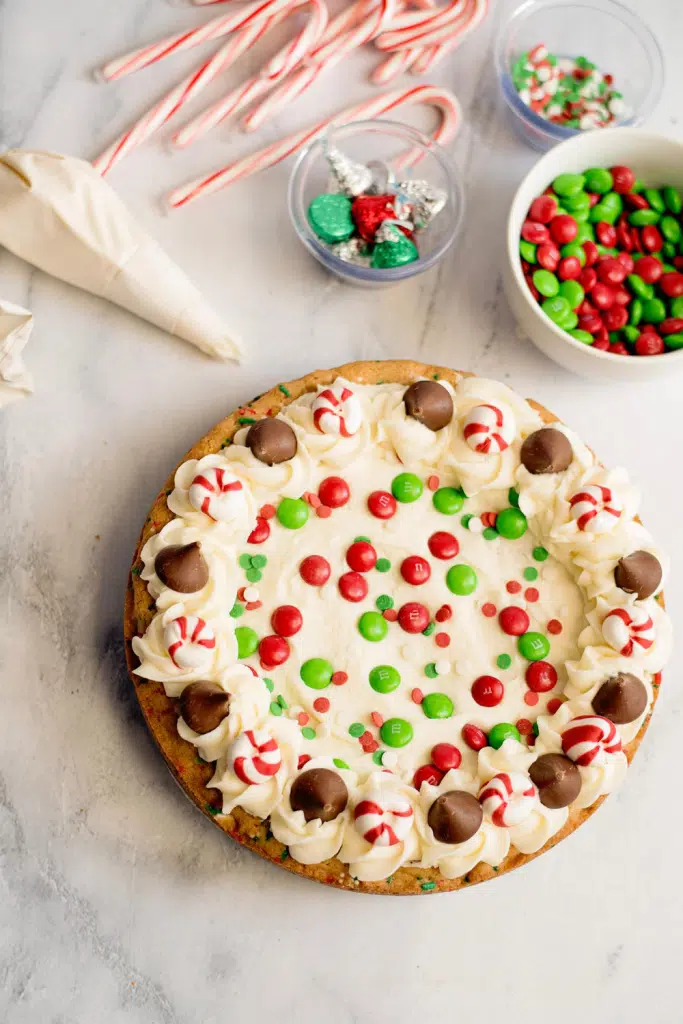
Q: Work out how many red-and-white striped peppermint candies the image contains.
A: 10